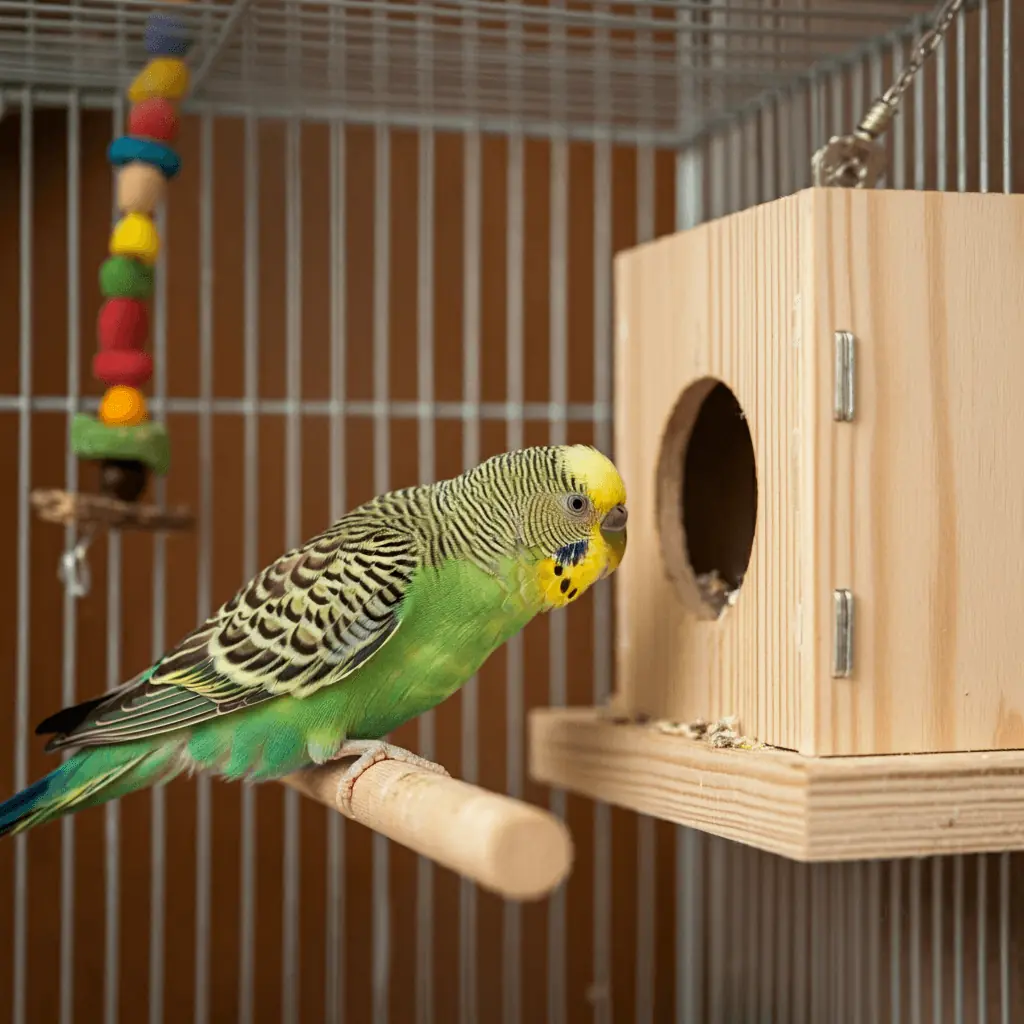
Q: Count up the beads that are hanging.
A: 12